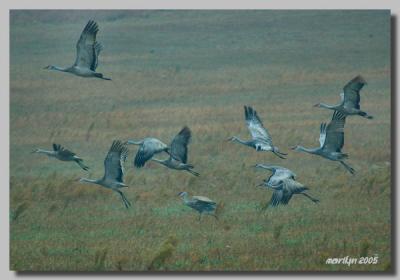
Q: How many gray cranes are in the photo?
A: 11